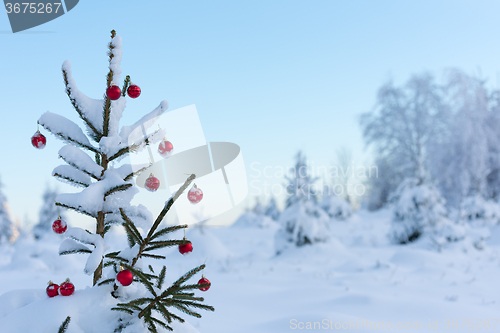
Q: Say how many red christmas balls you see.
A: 12